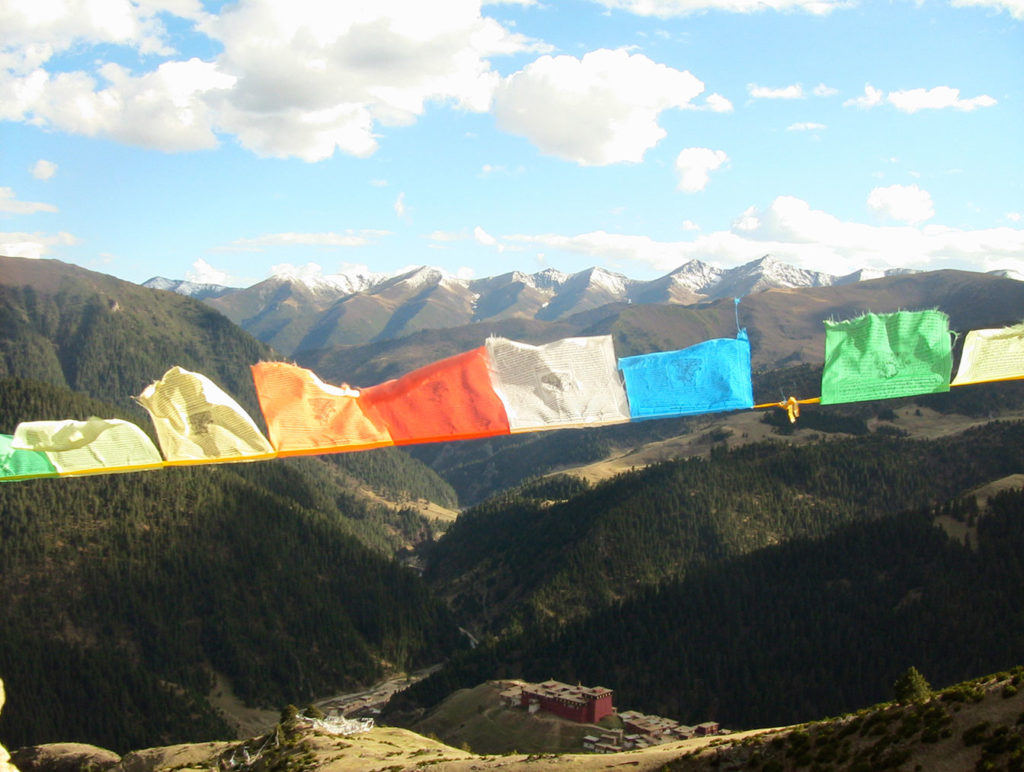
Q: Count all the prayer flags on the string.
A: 9